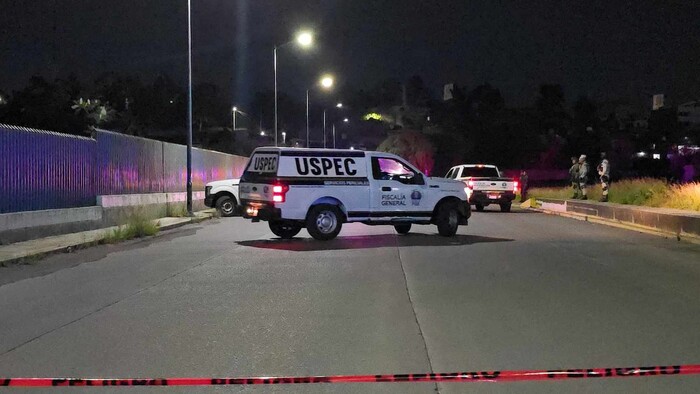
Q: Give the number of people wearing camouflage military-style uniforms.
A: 3